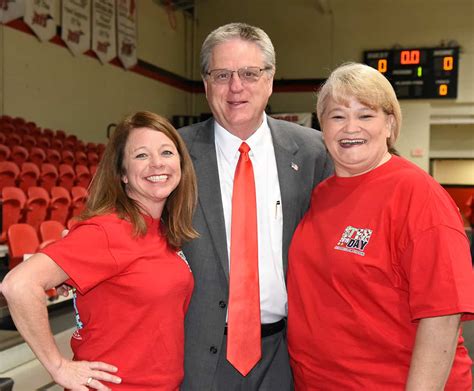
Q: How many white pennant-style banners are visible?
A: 5